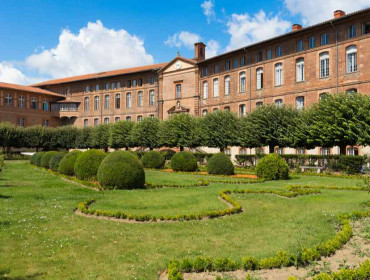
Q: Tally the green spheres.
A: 11